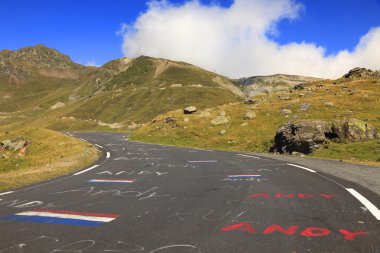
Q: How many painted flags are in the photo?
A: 4